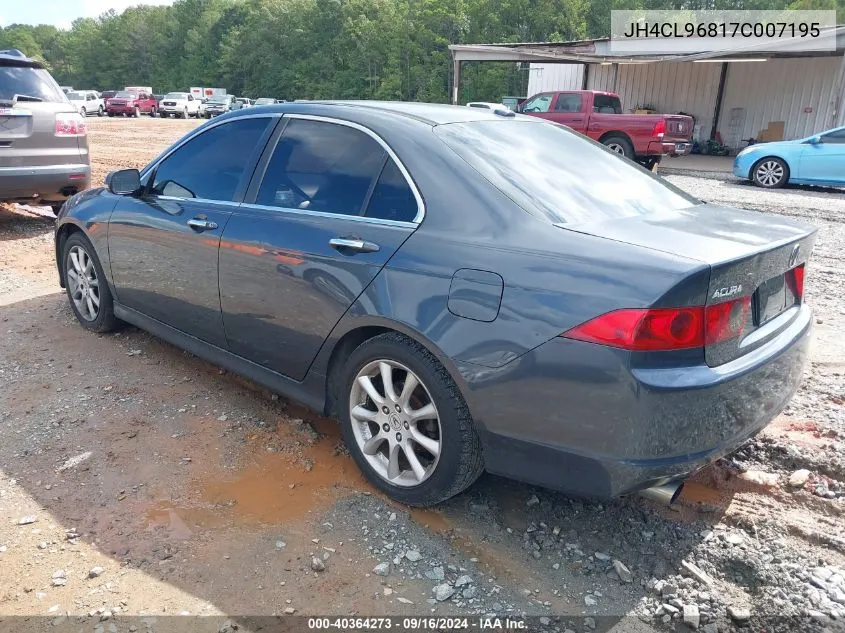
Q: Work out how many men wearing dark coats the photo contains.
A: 0